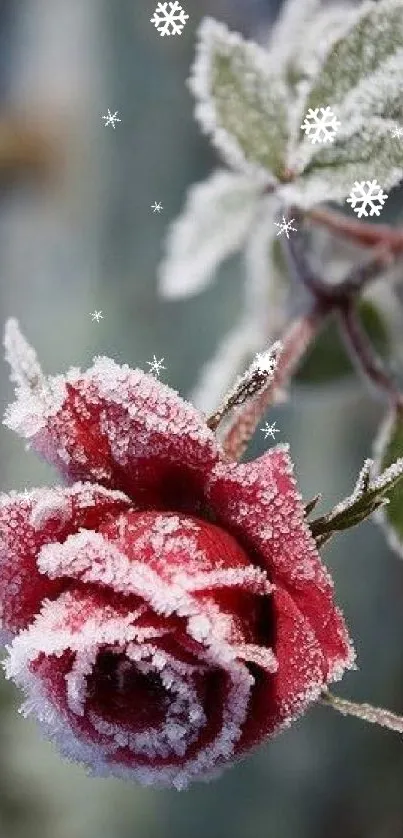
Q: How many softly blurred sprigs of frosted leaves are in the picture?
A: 1